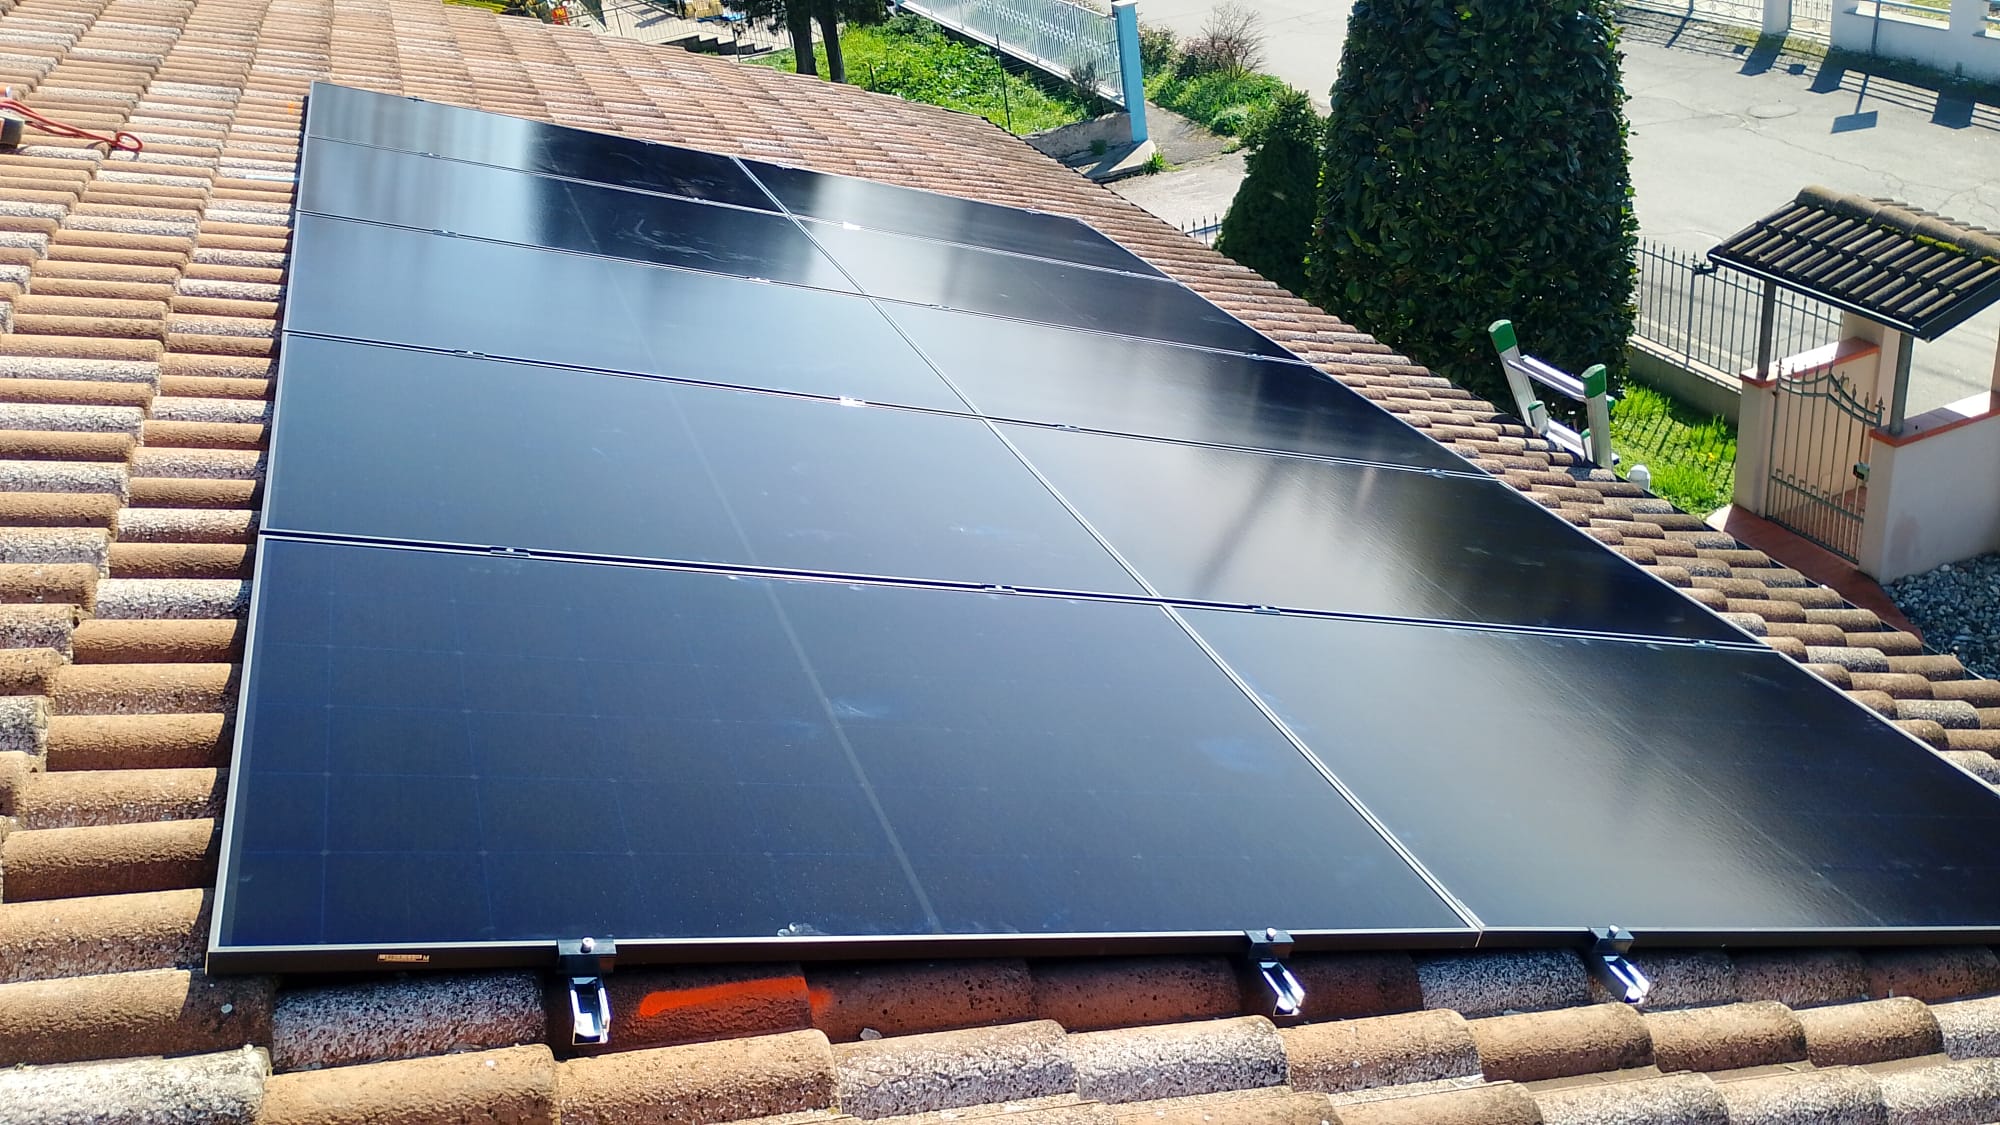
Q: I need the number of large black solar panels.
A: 10